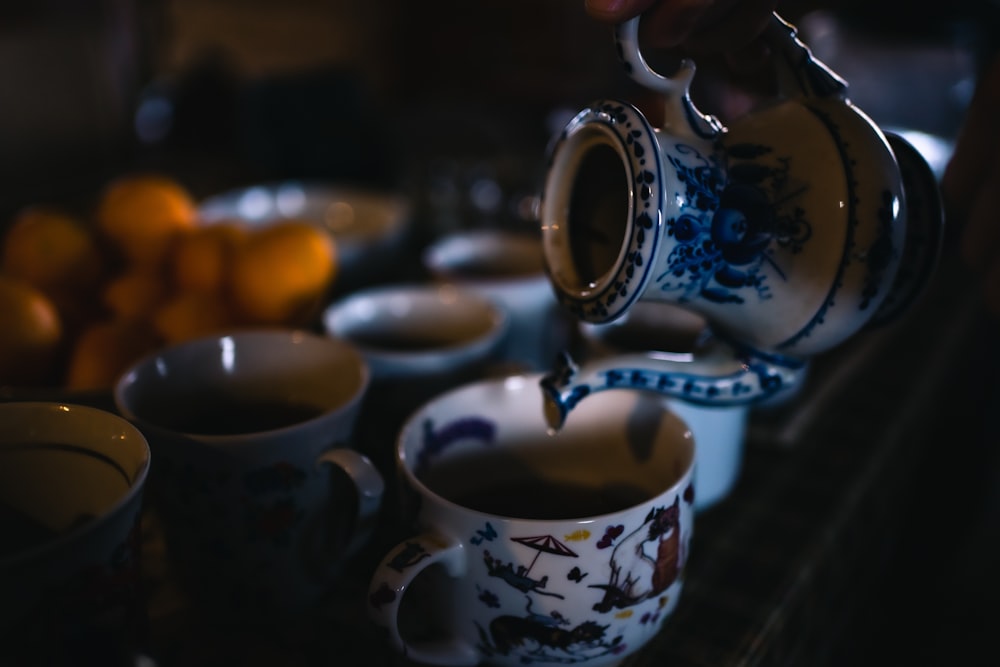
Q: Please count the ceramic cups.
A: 6